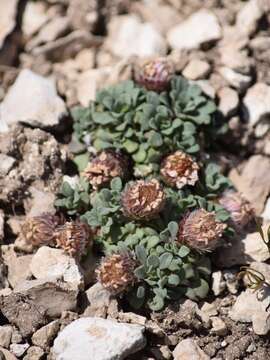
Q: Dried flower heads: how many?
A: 9